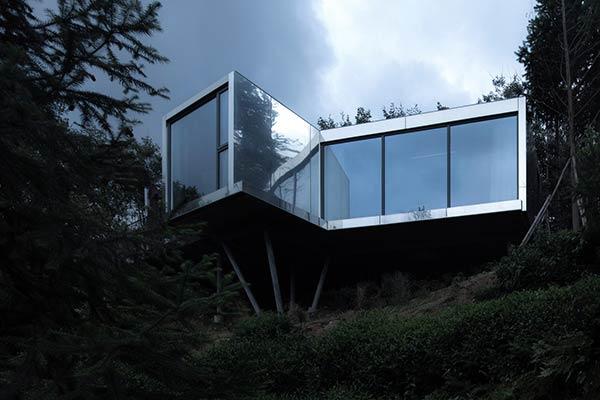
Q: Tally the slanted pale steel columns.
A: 3